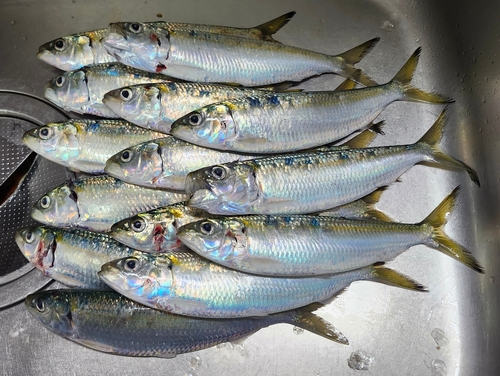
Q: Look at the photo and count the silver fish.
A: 14